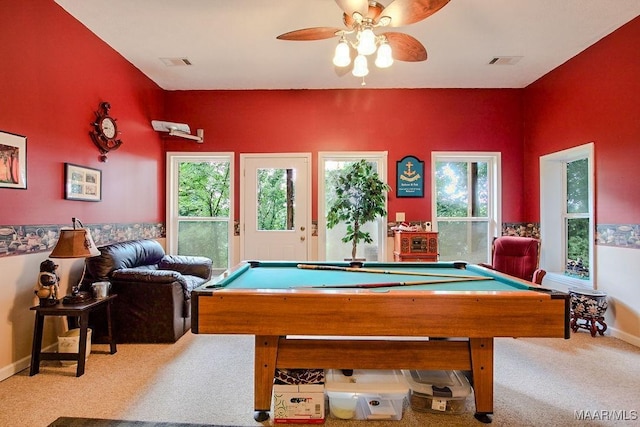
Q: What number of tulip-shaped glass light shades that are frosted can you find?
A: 4